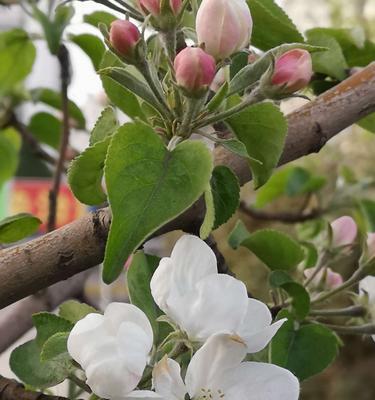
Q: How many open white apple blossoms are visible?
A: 3